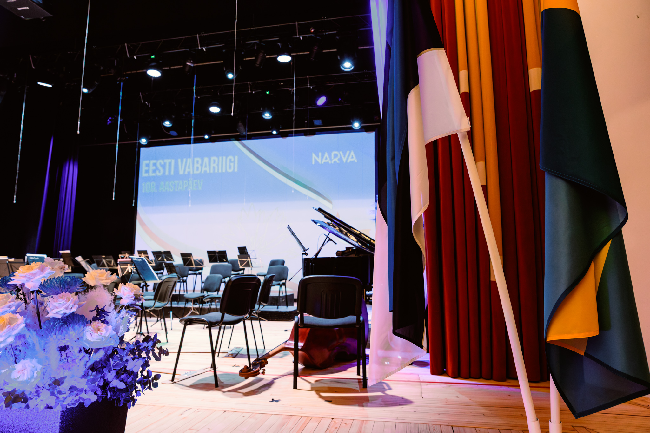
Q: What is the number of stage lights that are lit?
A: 14